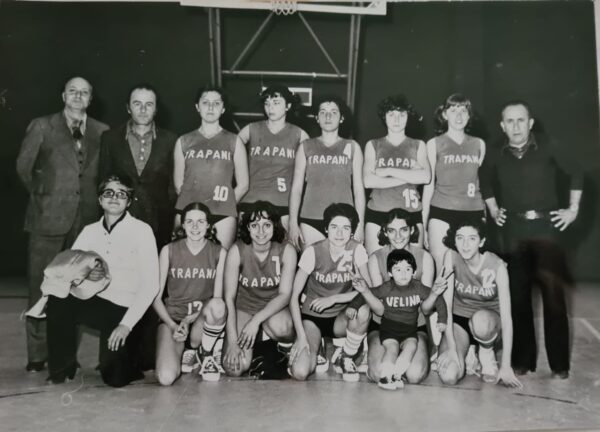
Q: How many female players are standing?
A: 5